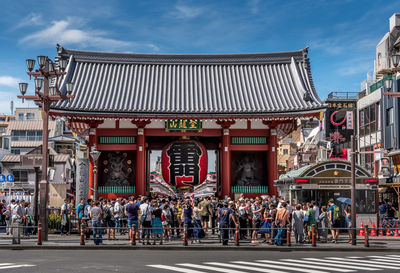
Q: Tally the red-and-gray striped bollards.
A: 8